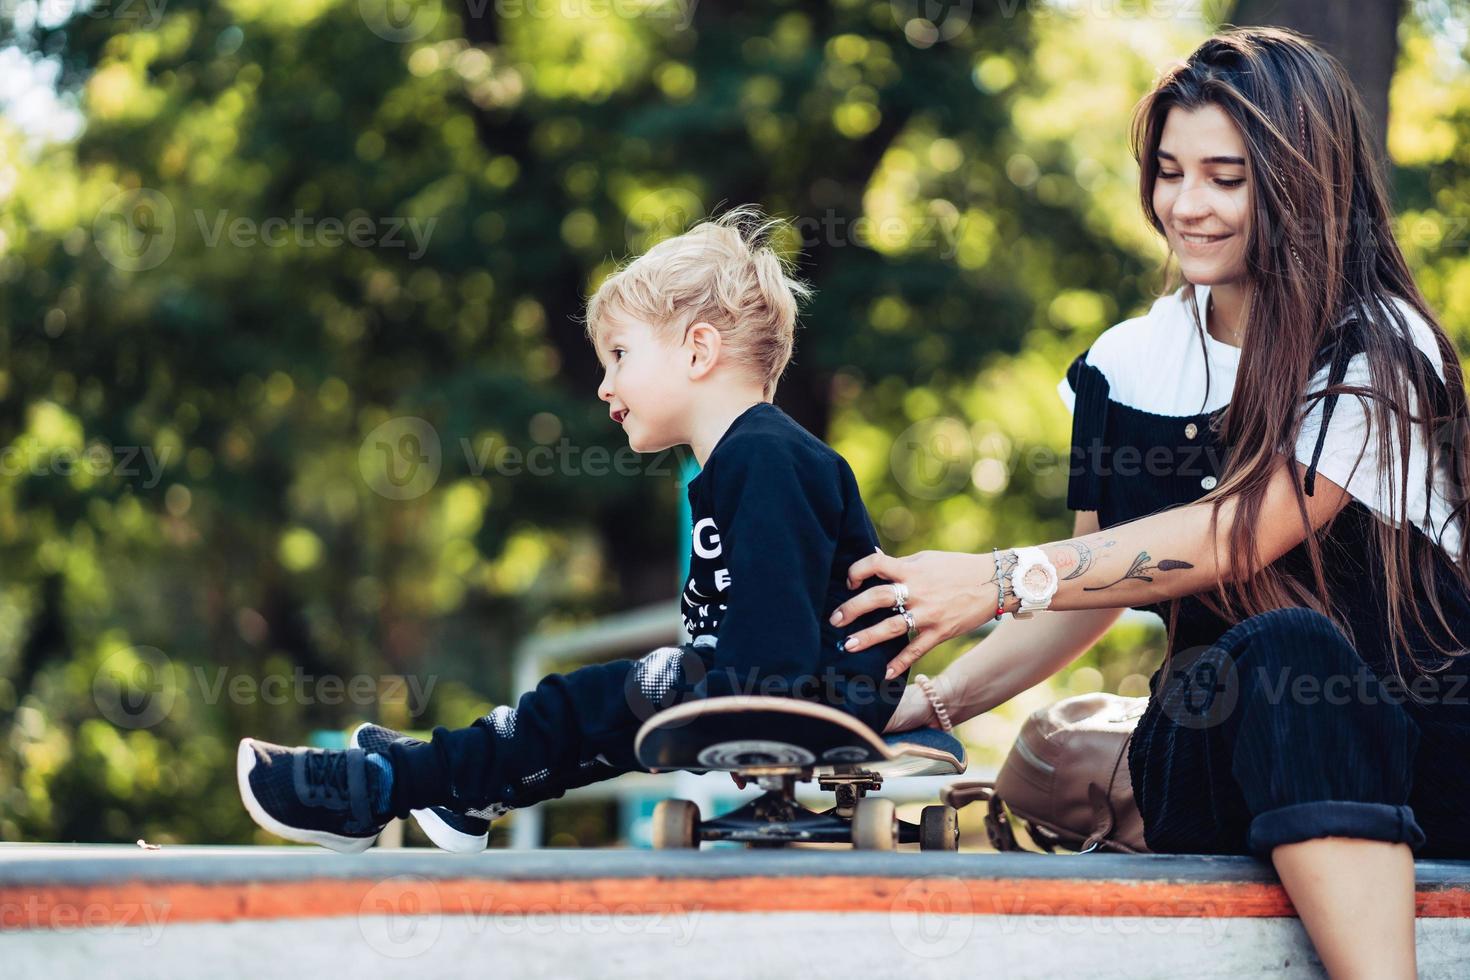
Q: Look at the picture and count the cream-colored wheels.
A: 3